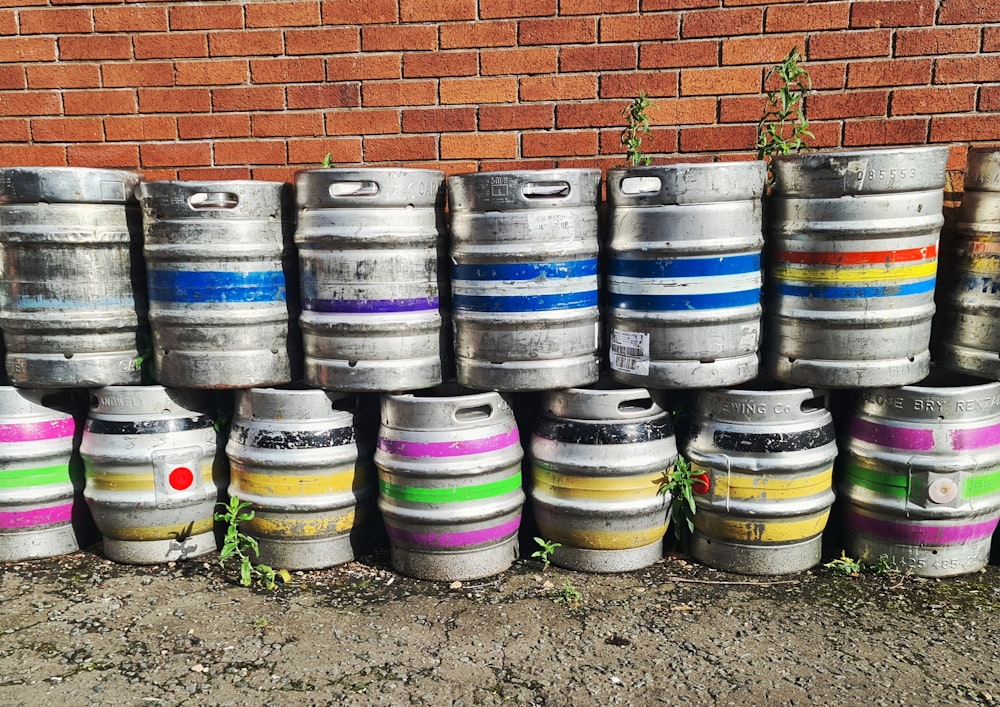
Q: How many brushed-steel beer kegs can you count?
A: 14